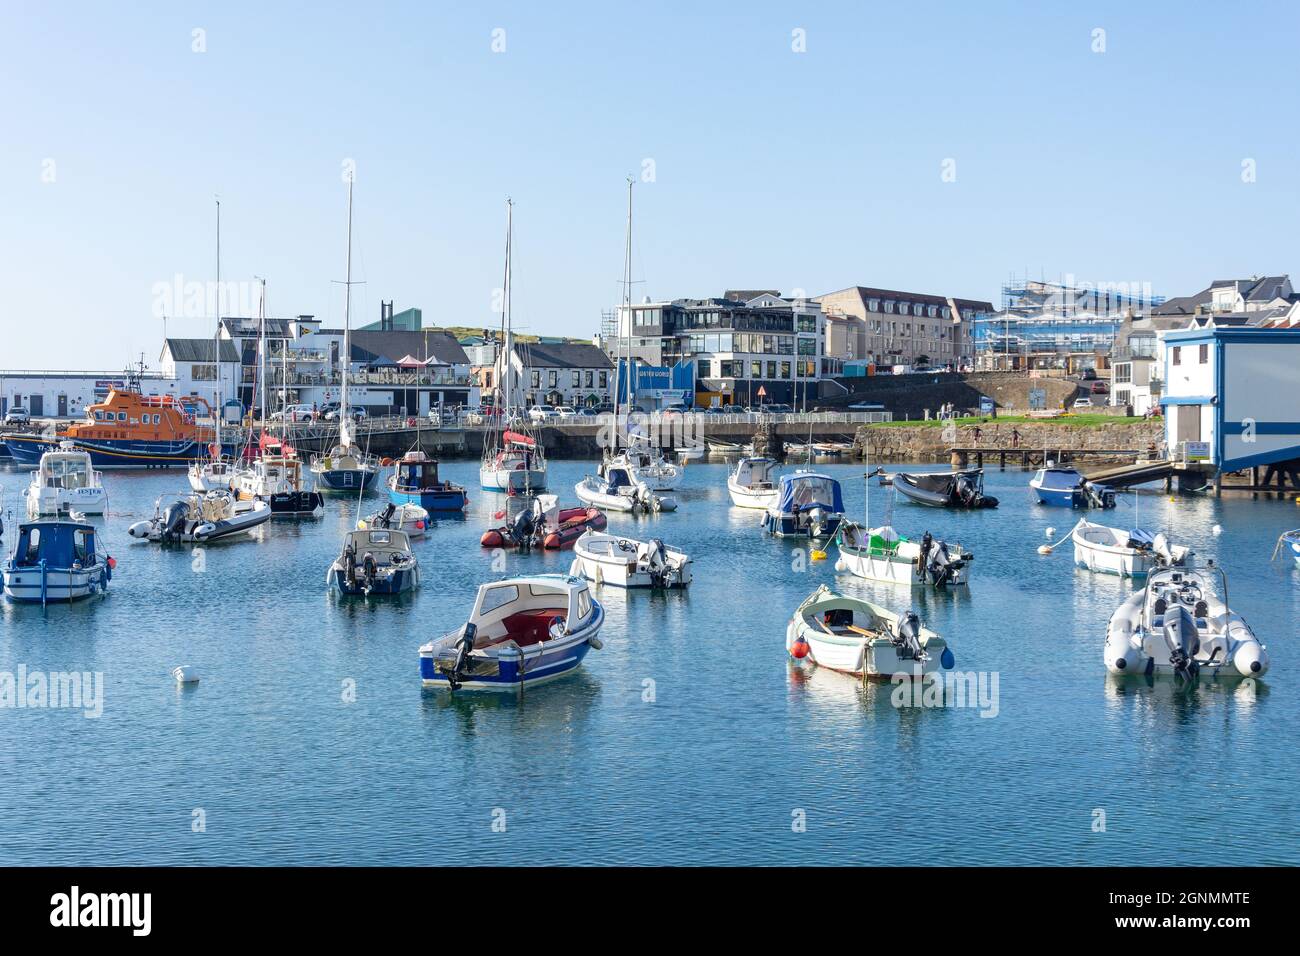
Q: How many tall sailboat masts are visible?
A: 5